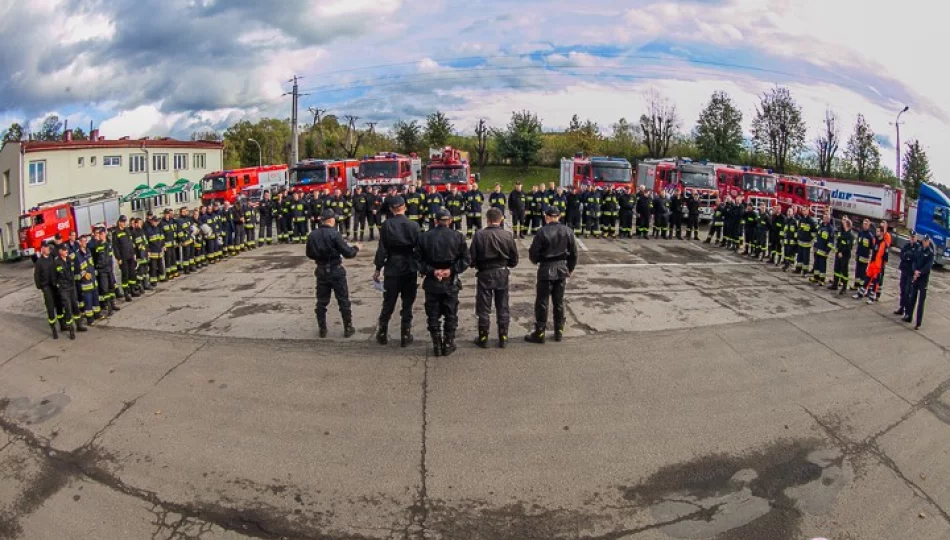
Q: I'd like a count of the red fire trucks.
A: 9